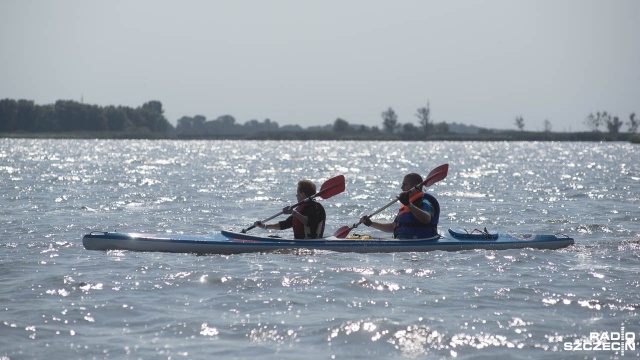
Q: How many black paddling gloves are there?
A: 2